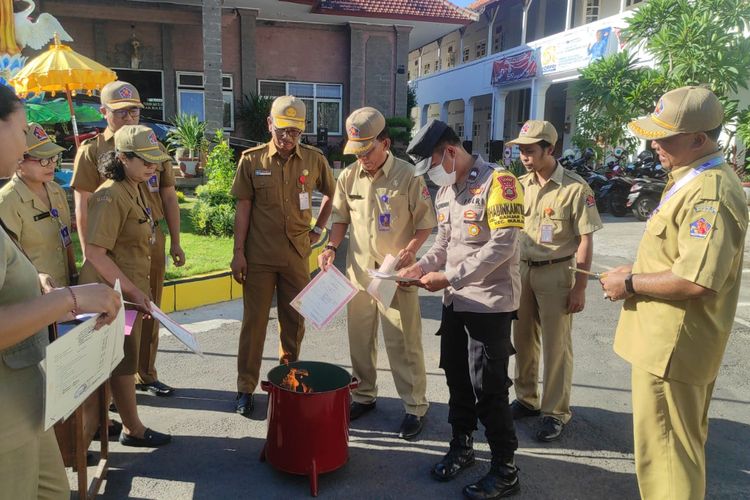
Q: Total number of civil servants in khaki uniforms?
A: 8